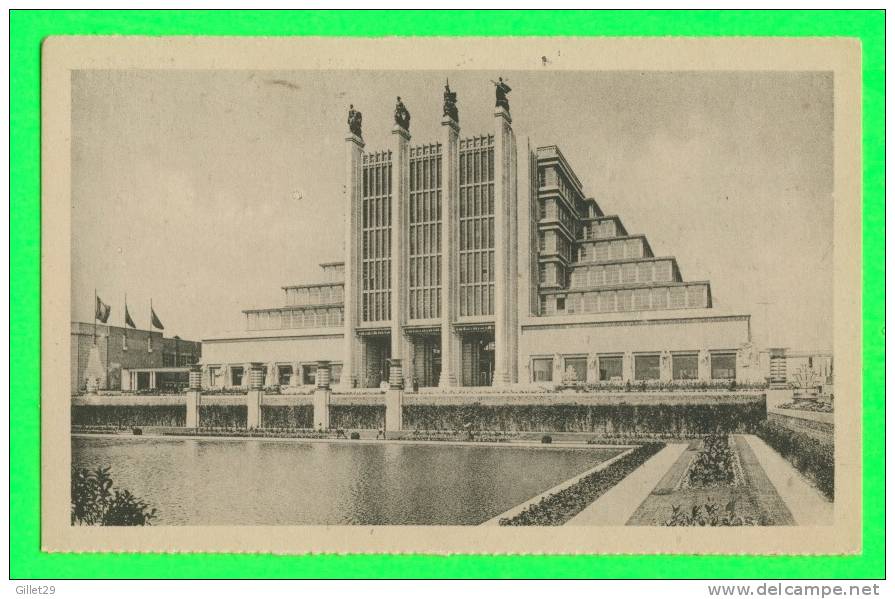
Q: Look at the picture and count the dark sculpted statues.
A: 4